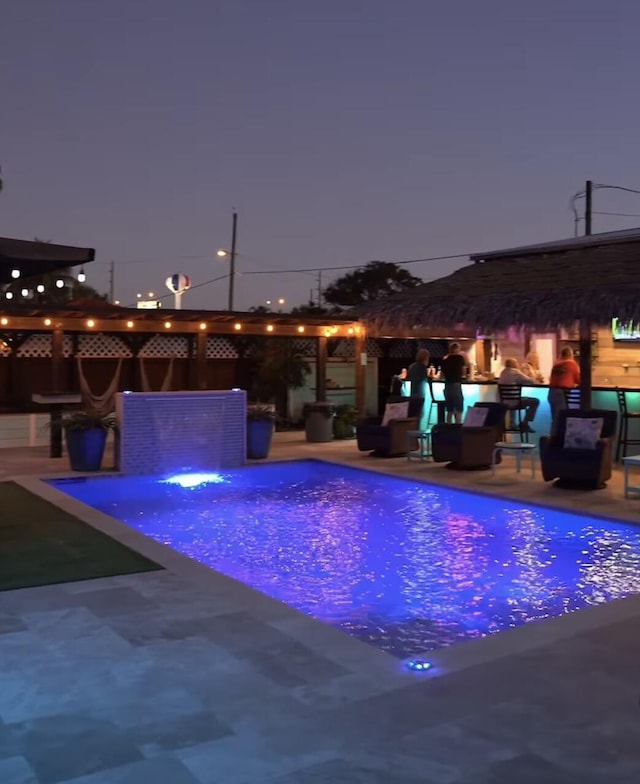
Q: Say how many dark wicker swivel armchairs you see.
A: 3